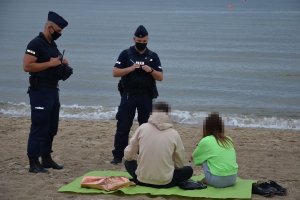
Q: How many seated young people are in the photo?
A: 2